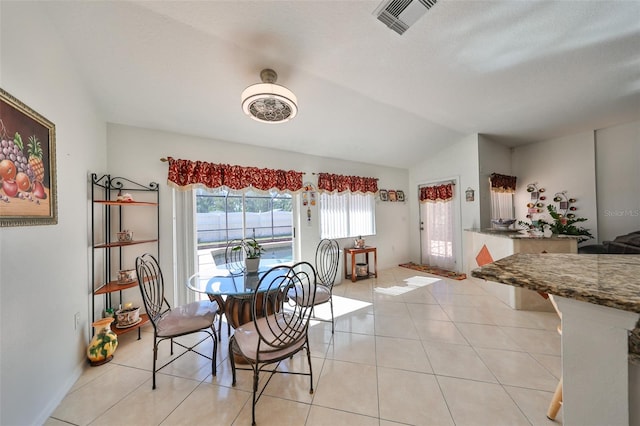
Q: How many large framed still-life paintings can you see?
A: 1